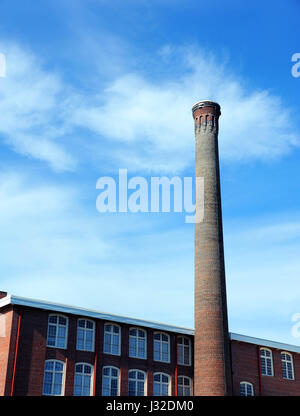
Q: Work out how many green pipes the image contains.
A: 0